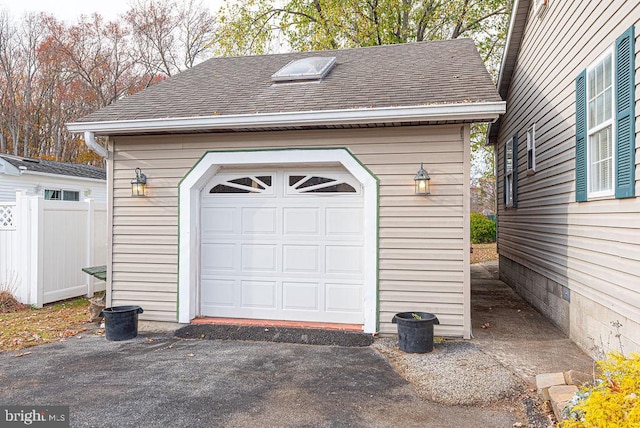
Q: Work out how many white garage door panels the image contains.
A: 12